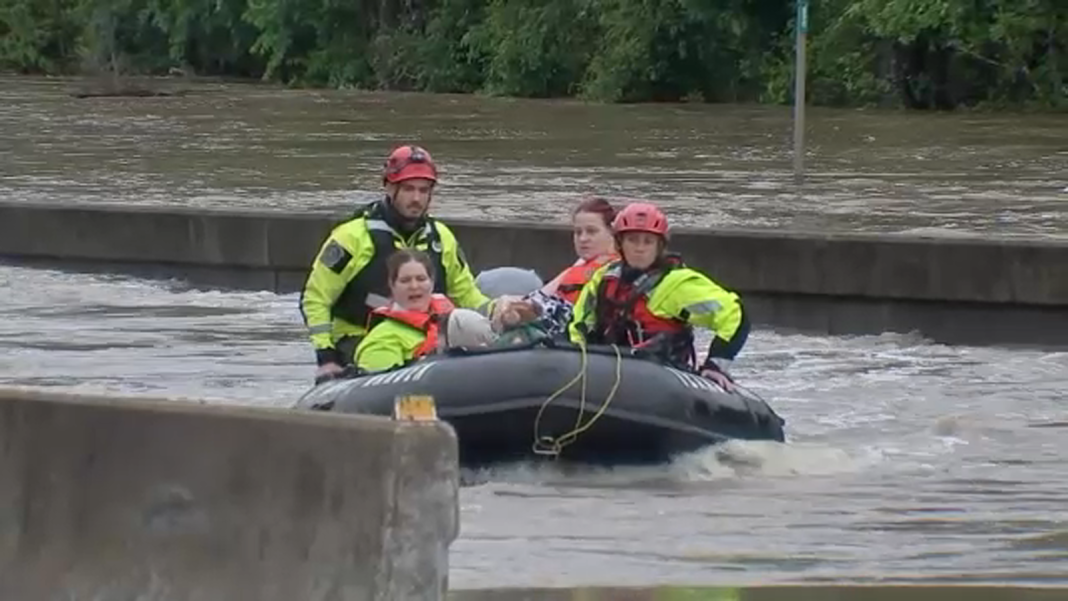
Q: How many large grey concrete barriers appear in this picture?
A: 2